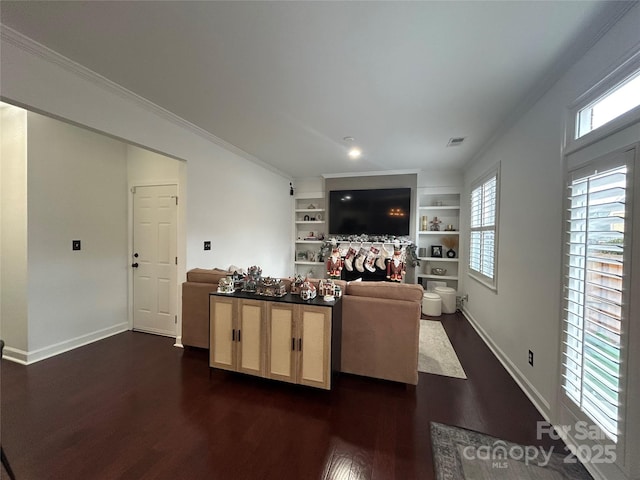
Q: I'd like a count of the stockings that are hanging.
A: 4